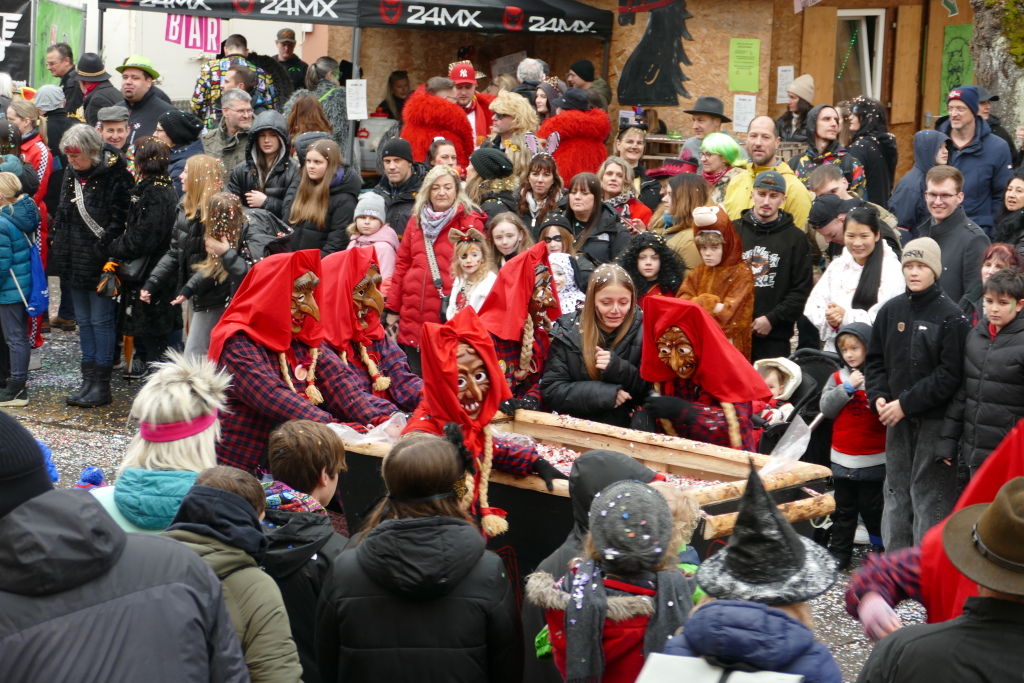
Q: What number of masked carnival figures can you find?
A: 5